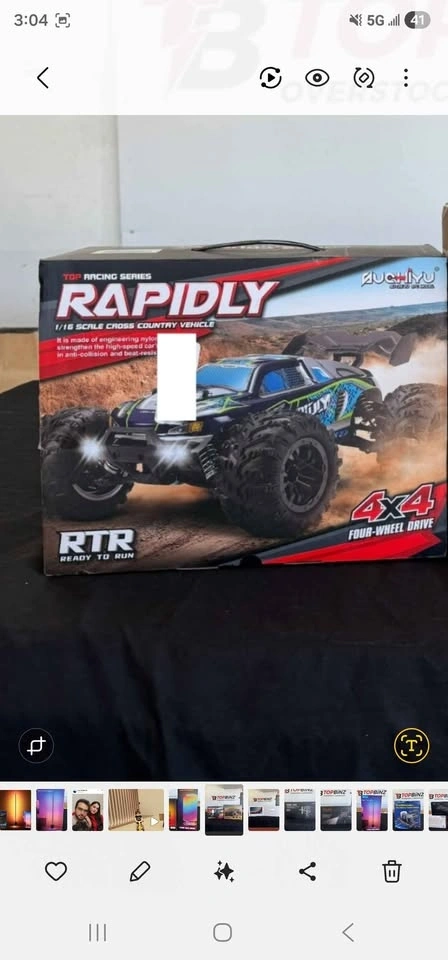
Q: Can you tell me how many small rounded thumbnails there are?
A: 12